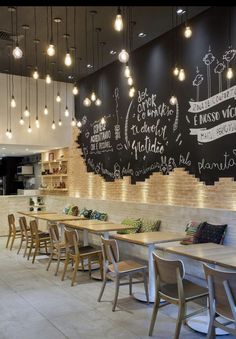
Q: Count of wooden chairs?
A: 8